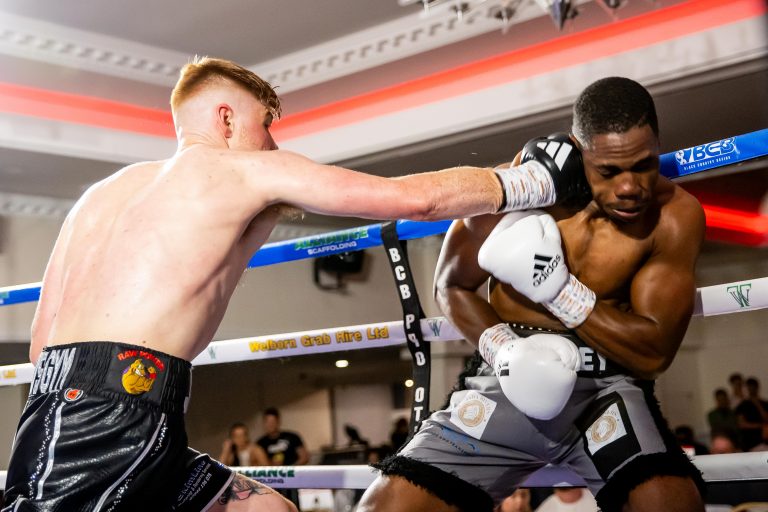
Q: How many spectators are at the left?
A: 2